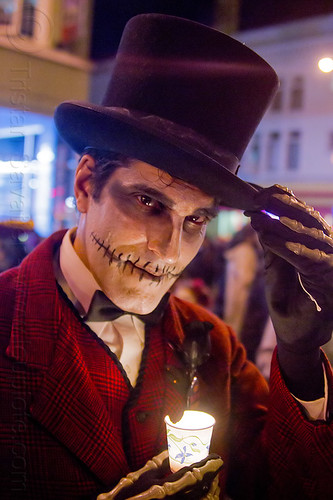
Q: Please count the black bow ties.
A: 1